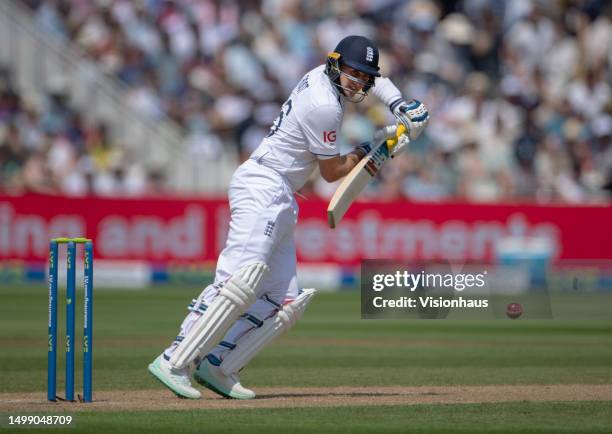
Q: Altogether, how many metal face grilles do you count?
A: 1